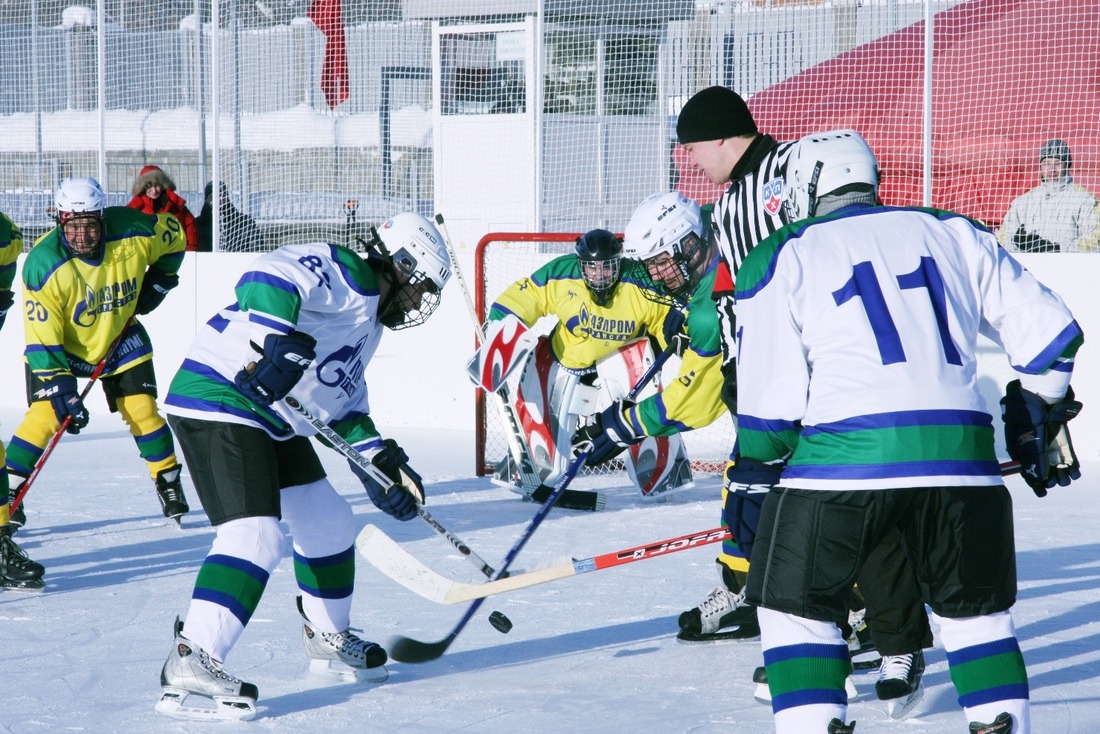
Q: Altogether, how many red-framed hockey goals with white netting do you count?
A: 1